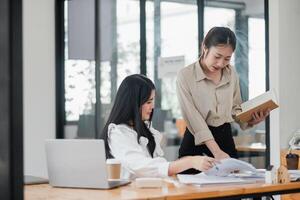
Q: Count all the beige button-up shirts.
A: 1